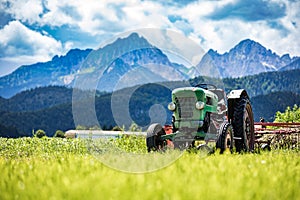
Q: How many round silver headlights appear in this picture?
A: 2